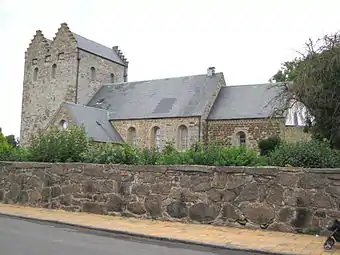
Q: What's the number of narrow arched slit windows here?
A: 4